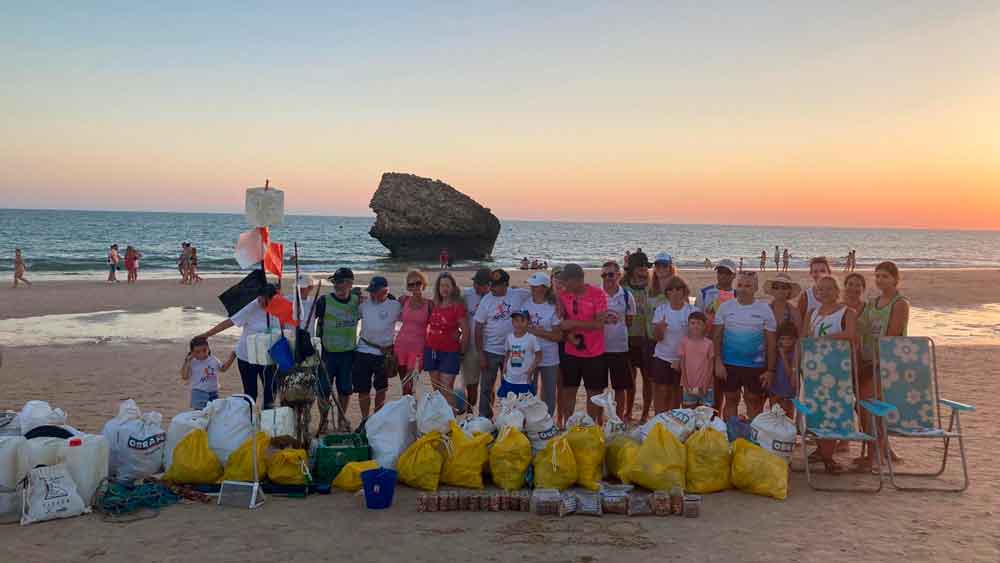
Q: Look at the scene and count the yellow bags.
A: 13